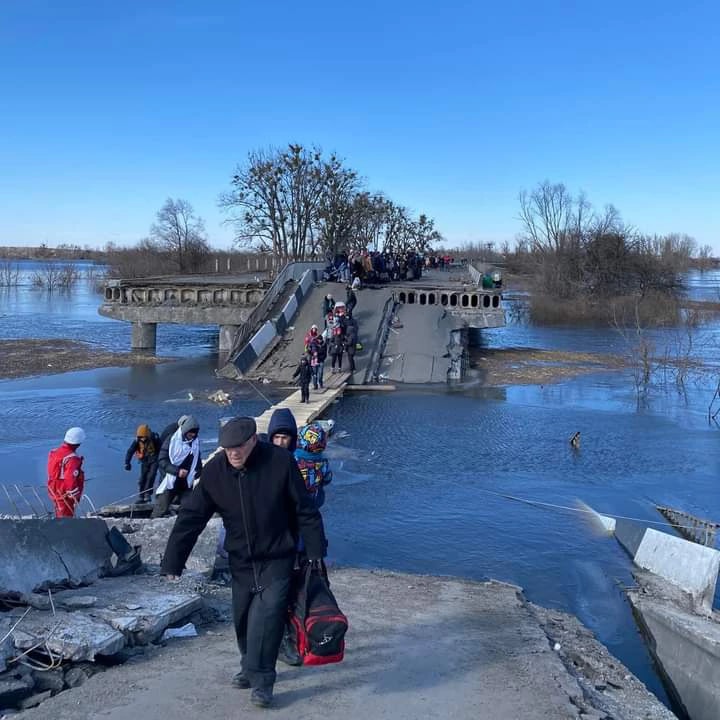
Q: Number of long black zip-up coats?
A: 1